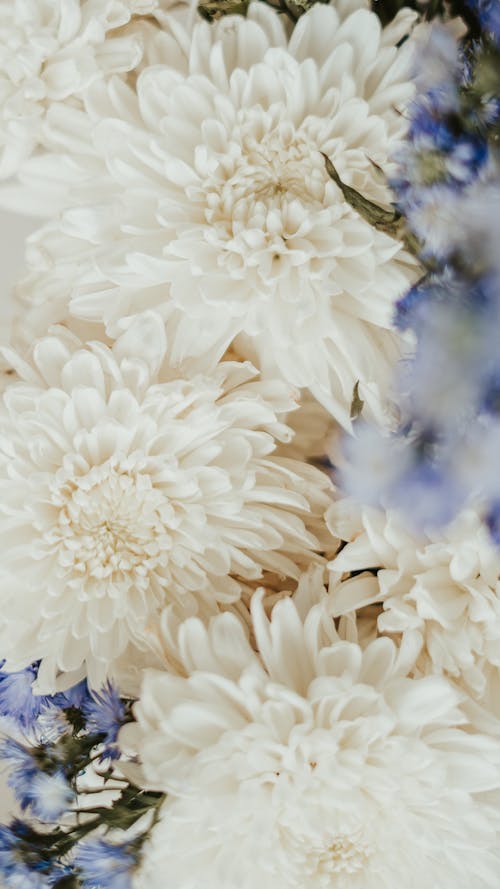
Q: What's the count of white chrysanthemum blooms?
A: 5